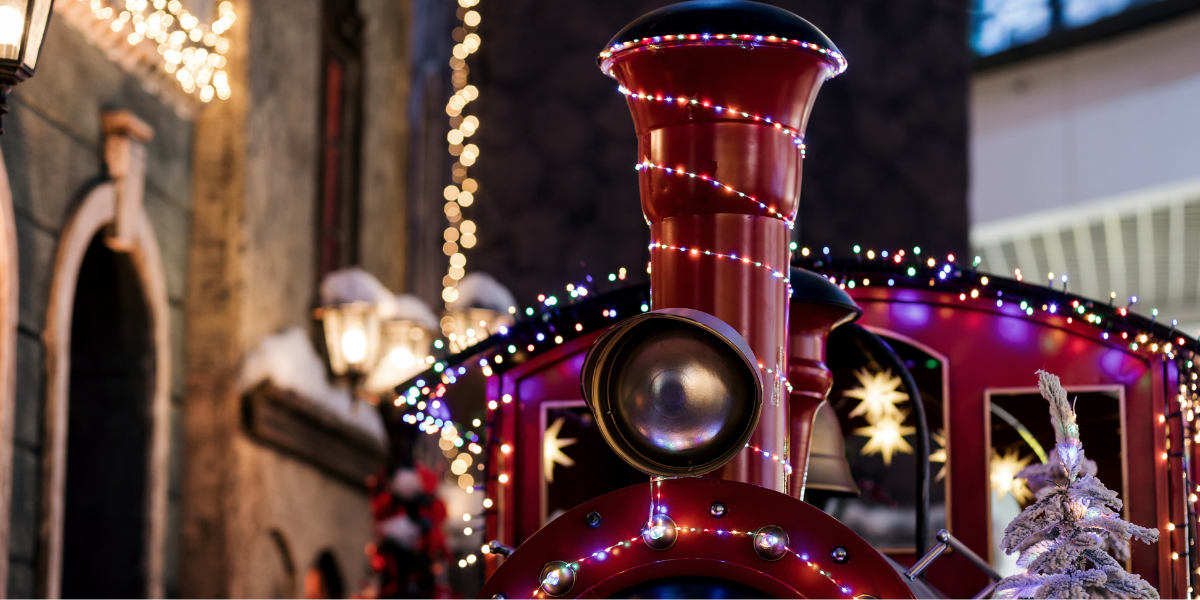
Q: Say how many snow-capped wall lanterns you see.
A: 3